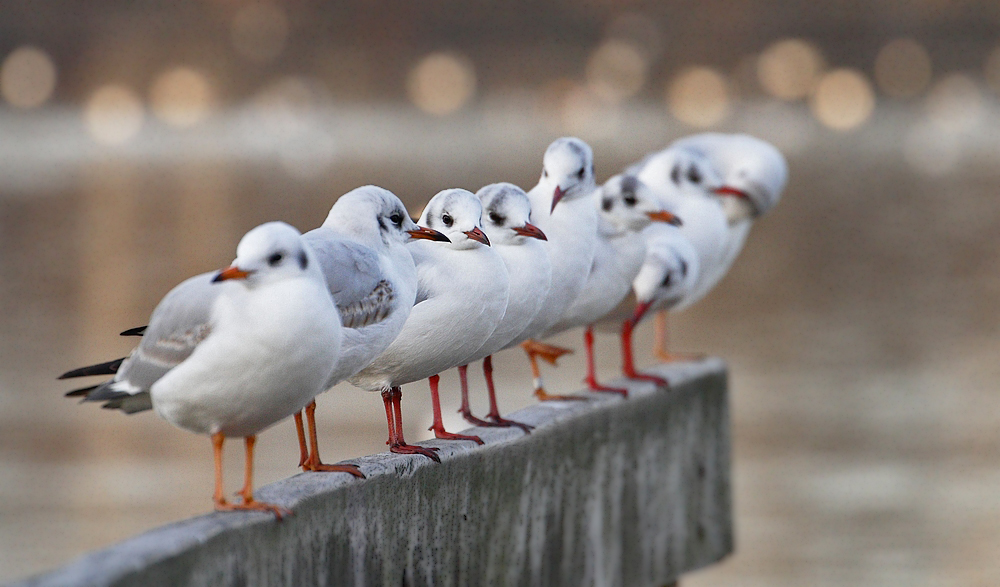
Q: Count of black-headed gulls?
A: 9